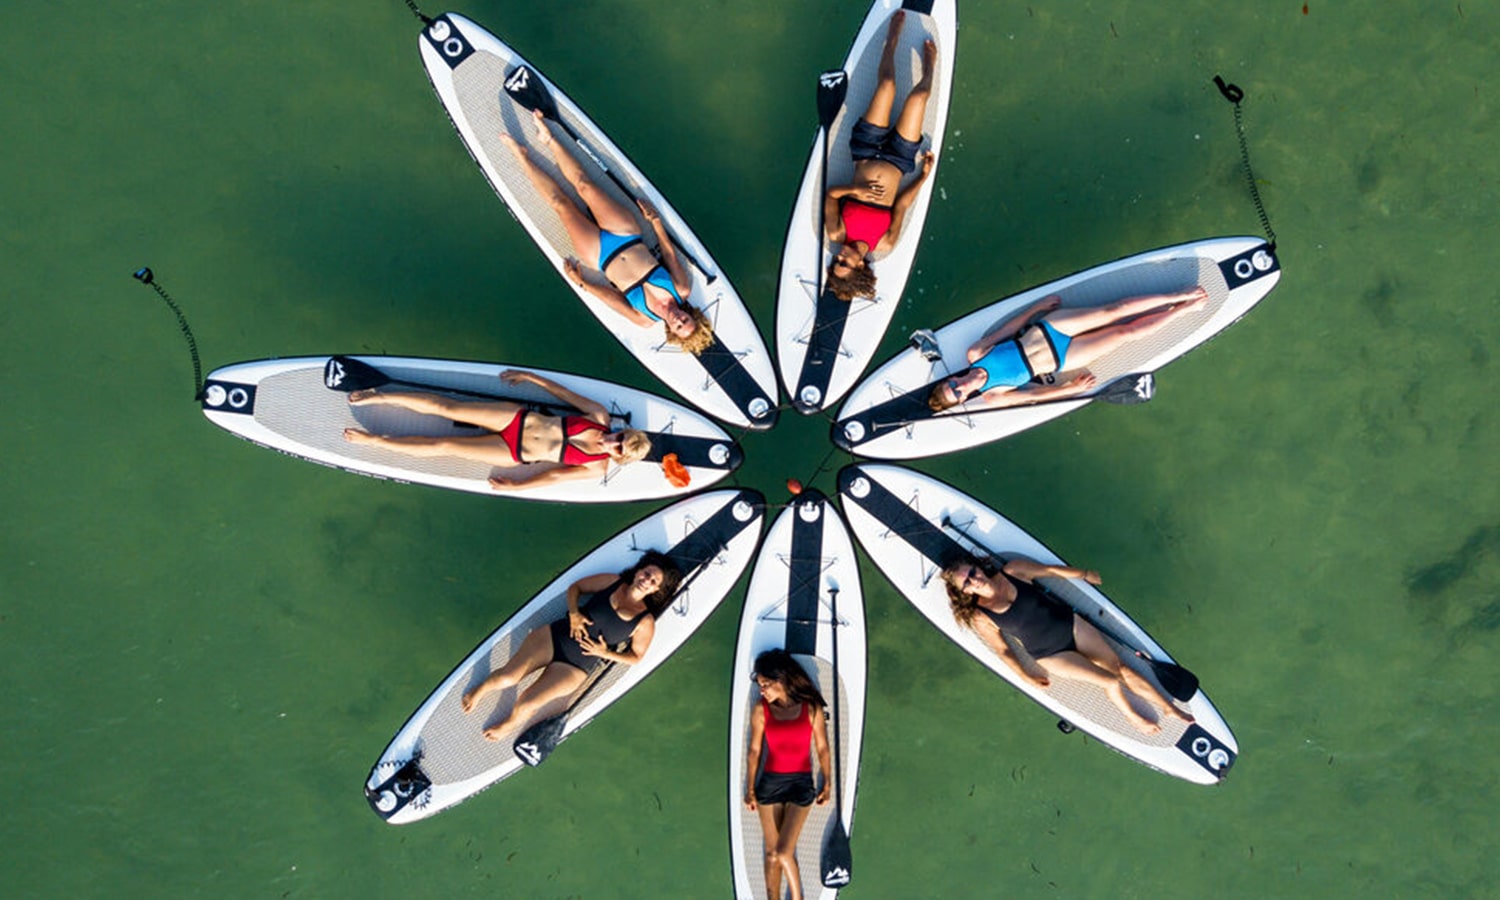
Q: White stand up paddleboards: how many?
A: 7